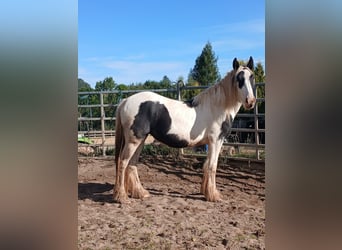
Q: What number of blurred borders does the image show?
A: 2